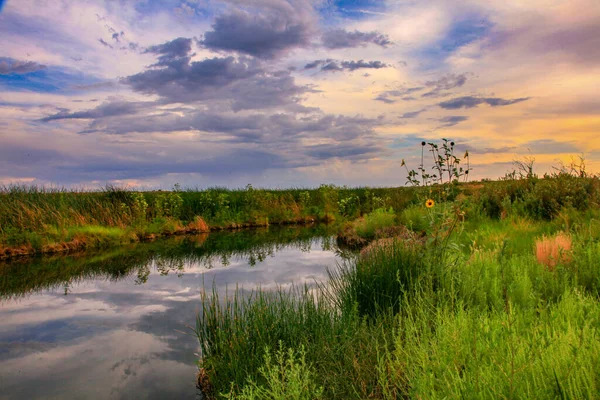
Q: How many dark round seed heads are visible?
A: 3